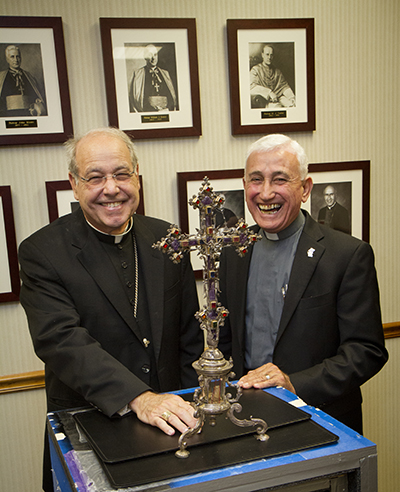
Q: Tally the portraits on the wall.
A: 7